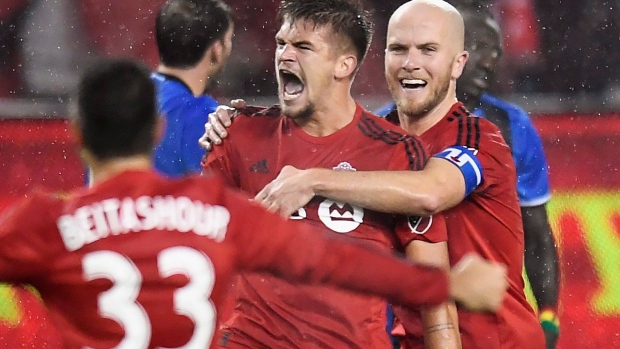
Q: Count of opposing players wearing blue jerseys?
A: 2